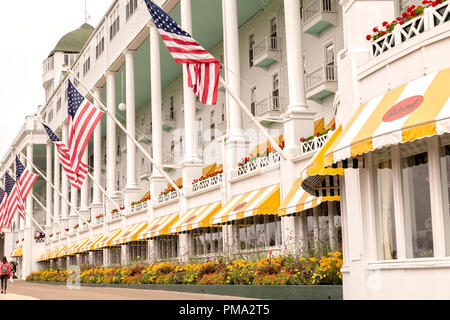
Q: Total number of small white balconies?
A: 4